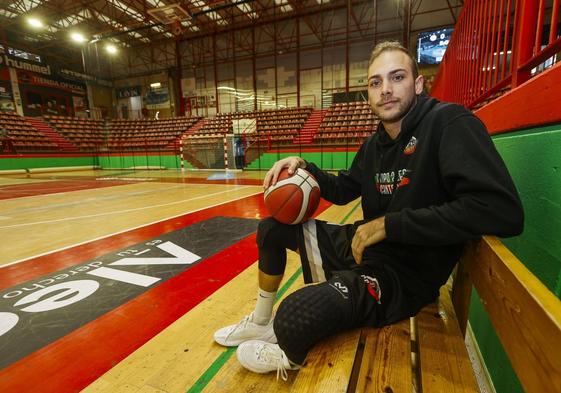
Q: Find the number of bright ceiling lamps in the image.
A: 3